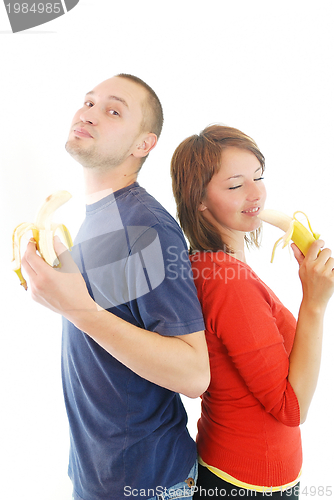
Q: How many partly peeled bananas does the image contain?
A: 2